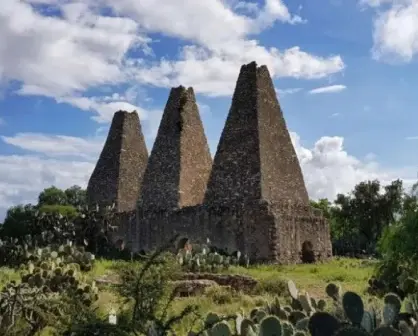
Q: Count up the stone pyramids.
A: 3